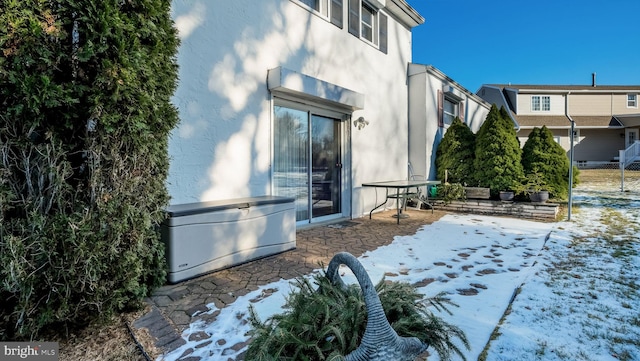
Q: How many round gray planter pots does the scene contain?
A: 2